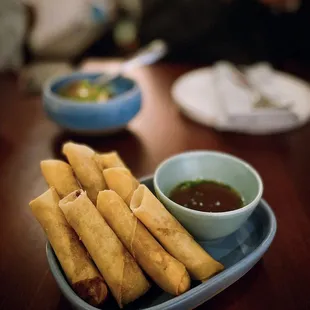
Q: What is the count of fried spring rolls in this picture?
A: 8